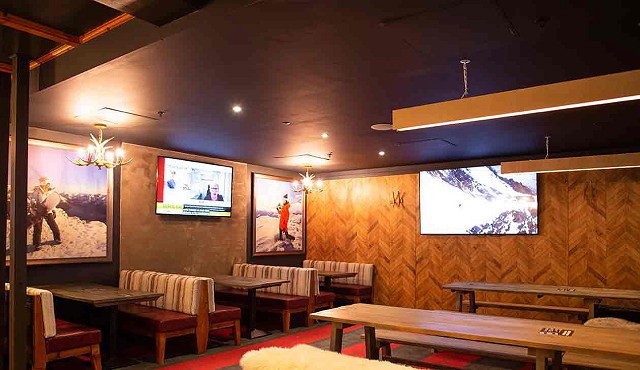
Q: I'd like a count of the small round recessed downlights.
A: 3